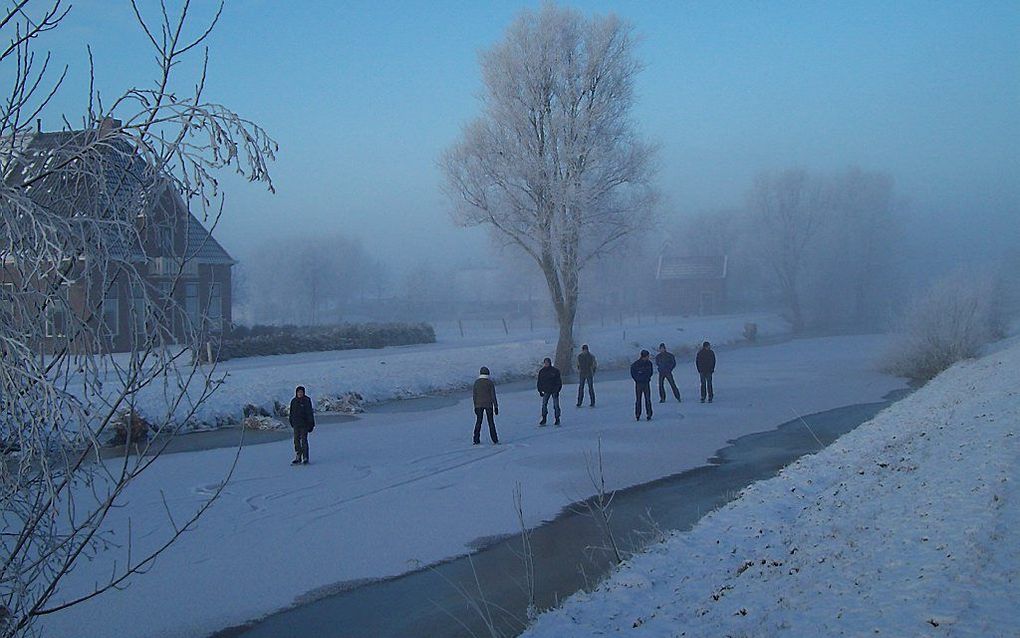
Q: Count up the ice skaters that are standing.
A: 7